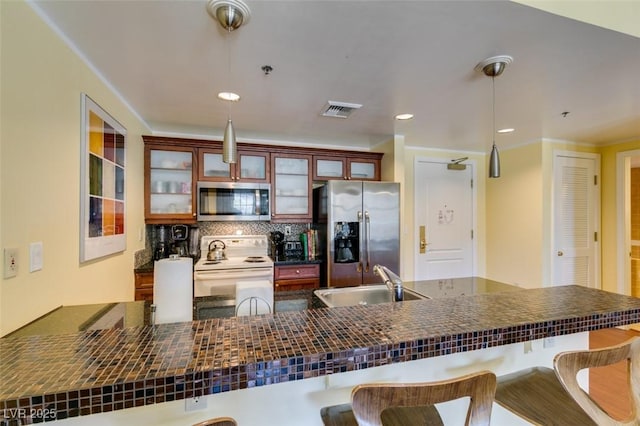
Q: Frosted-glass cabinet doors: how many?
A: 6